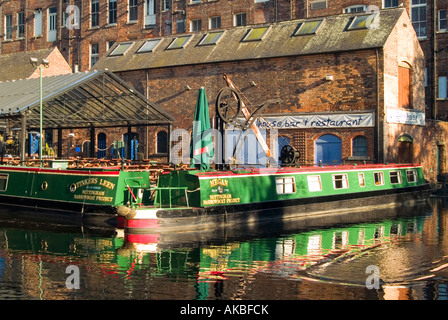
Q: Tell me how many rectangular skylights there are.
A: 7